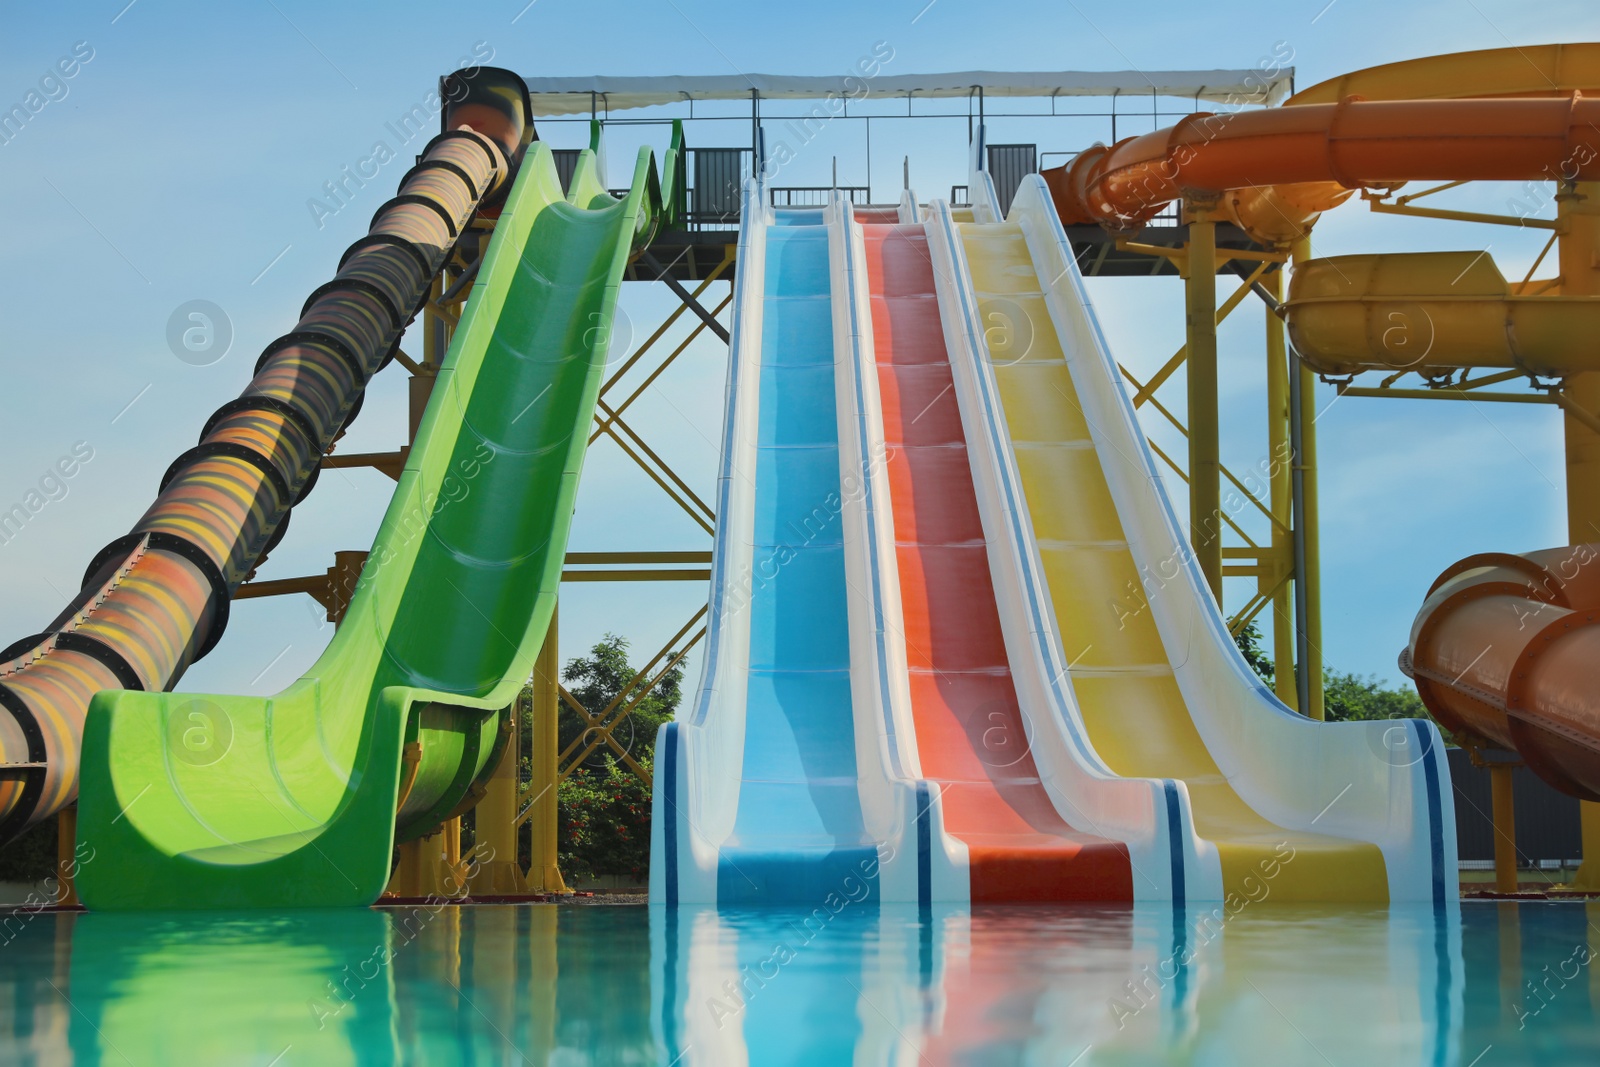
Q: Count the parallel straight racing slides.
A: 3